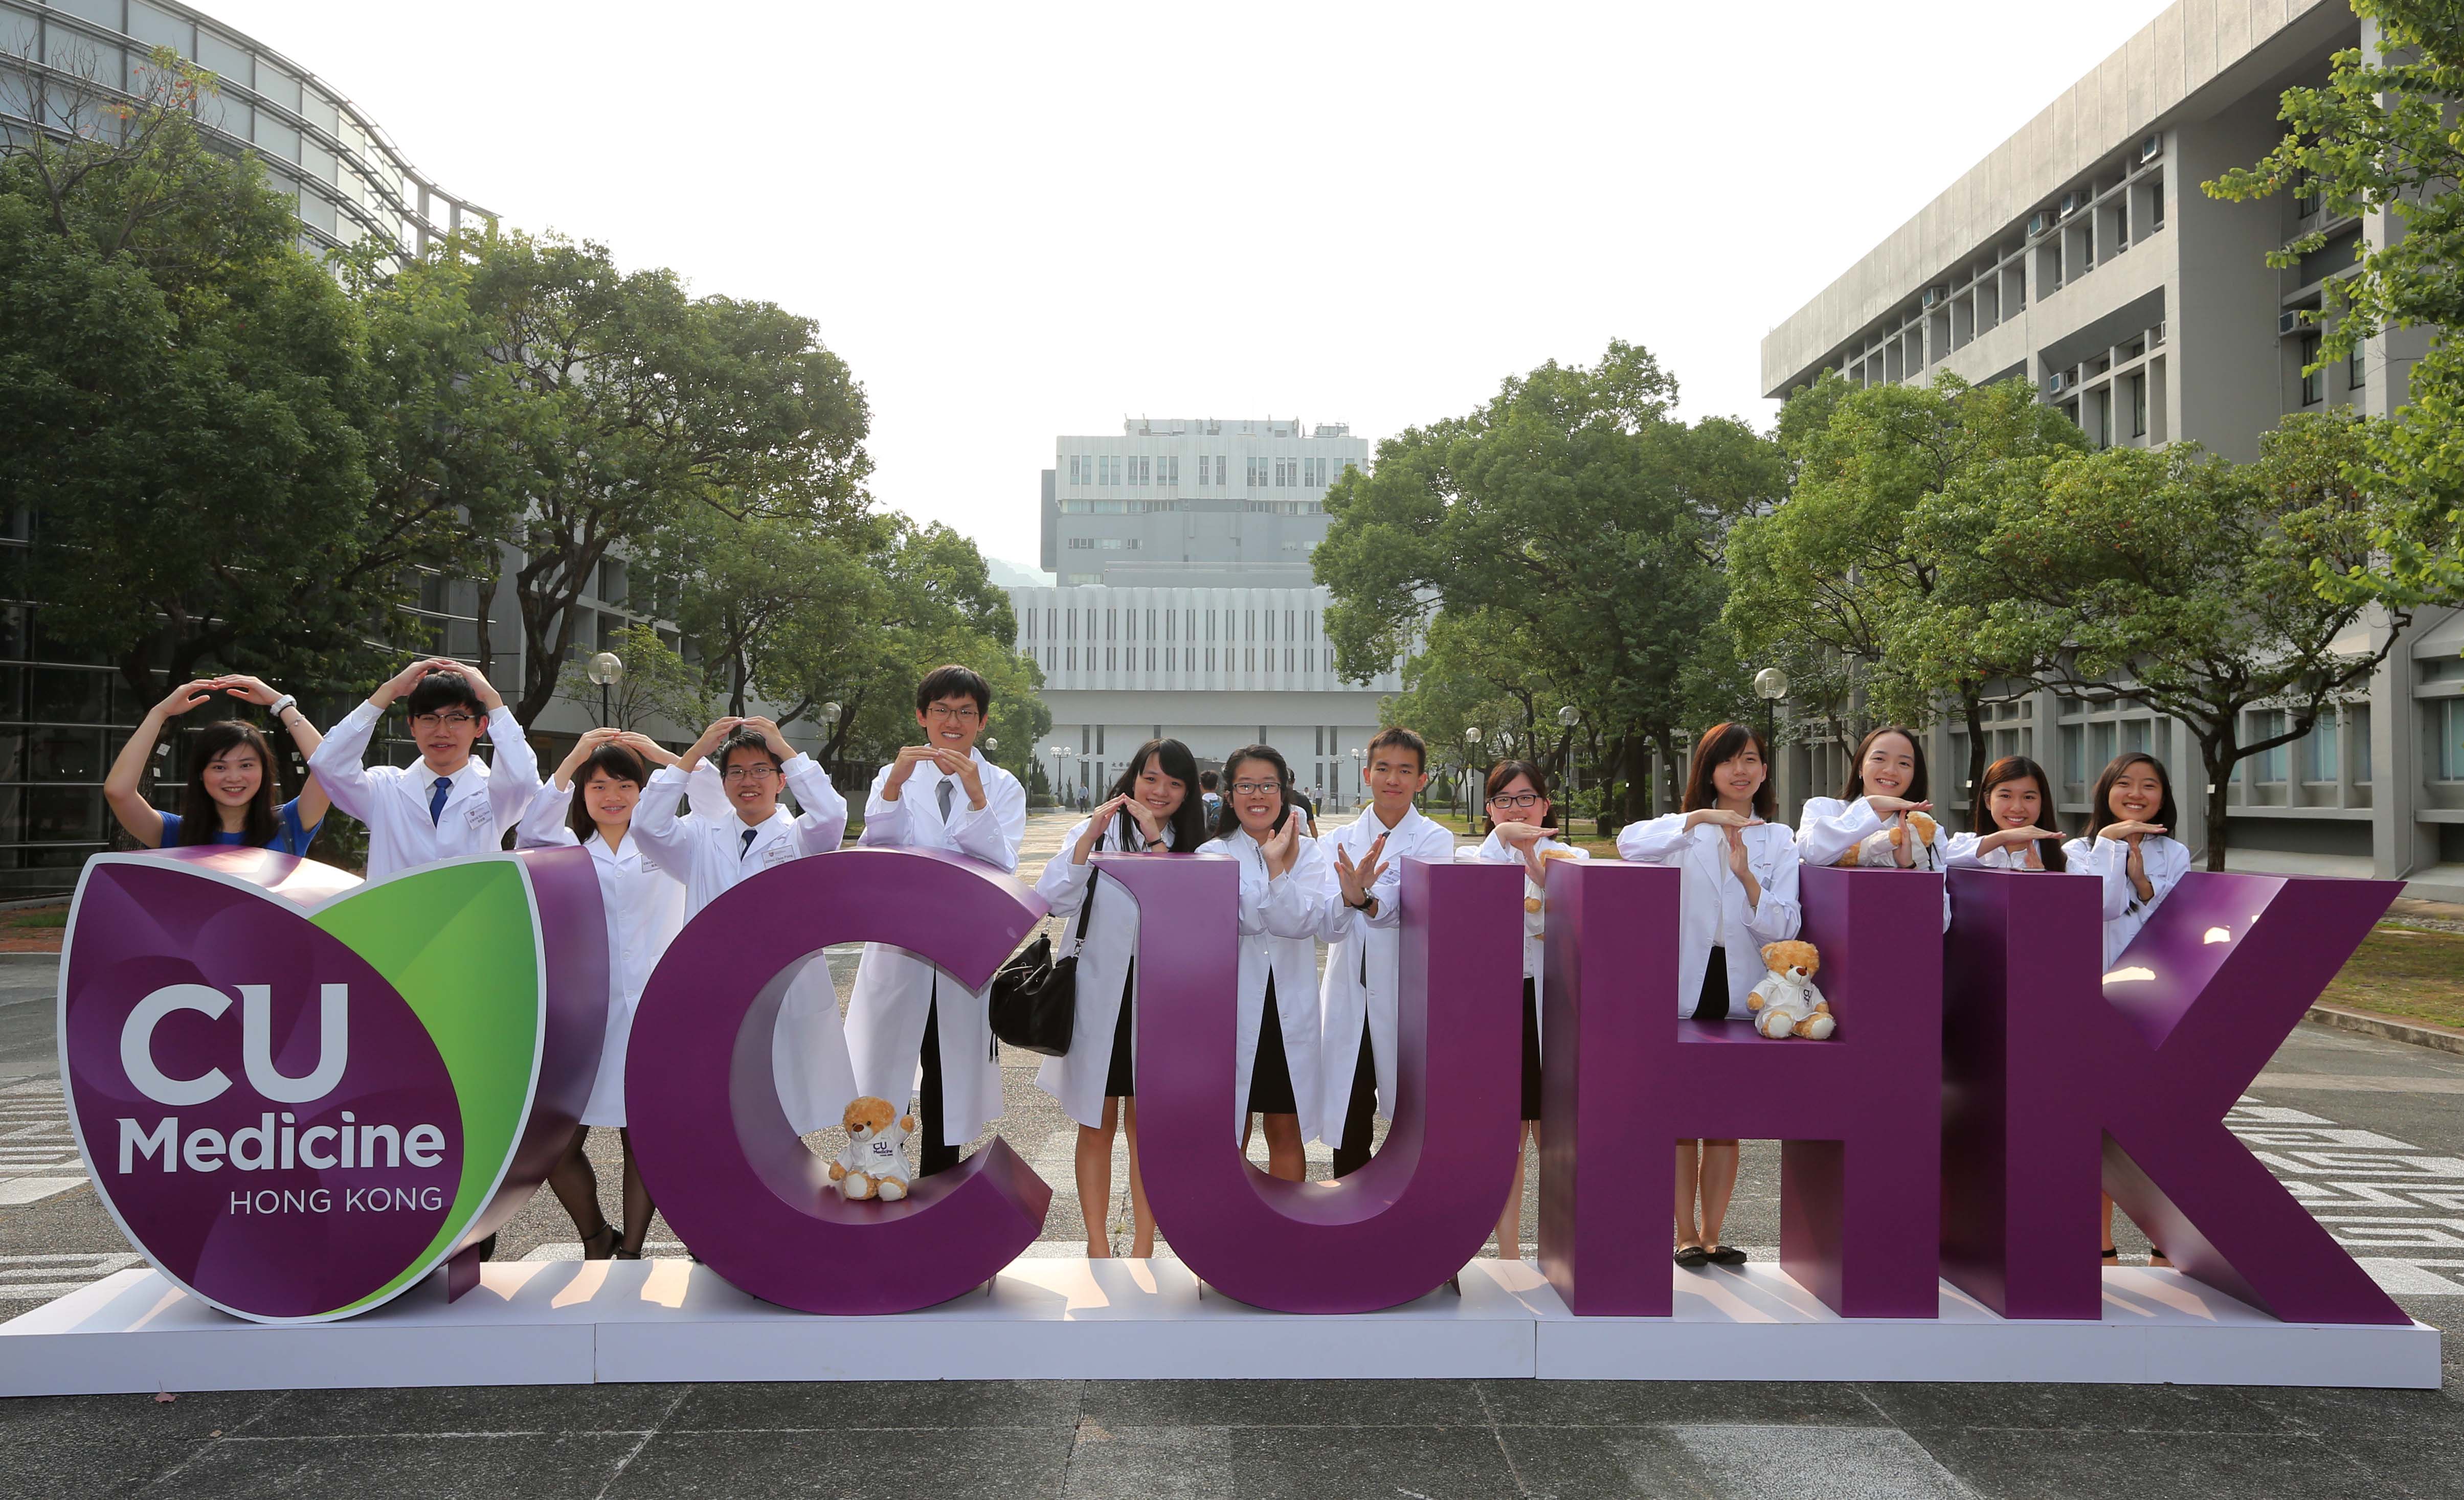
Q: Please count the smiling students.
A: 13